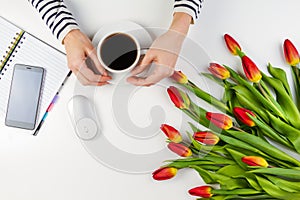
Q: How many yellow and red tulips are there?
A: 14